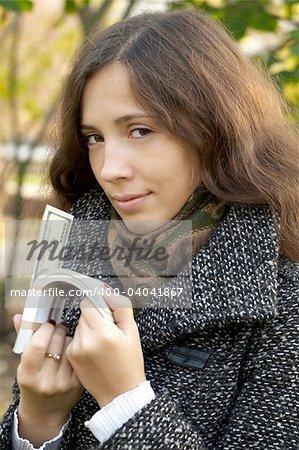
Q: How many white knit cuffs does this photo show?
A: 2